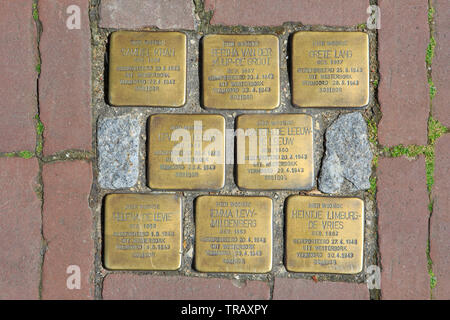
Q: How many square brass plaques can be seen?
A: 8